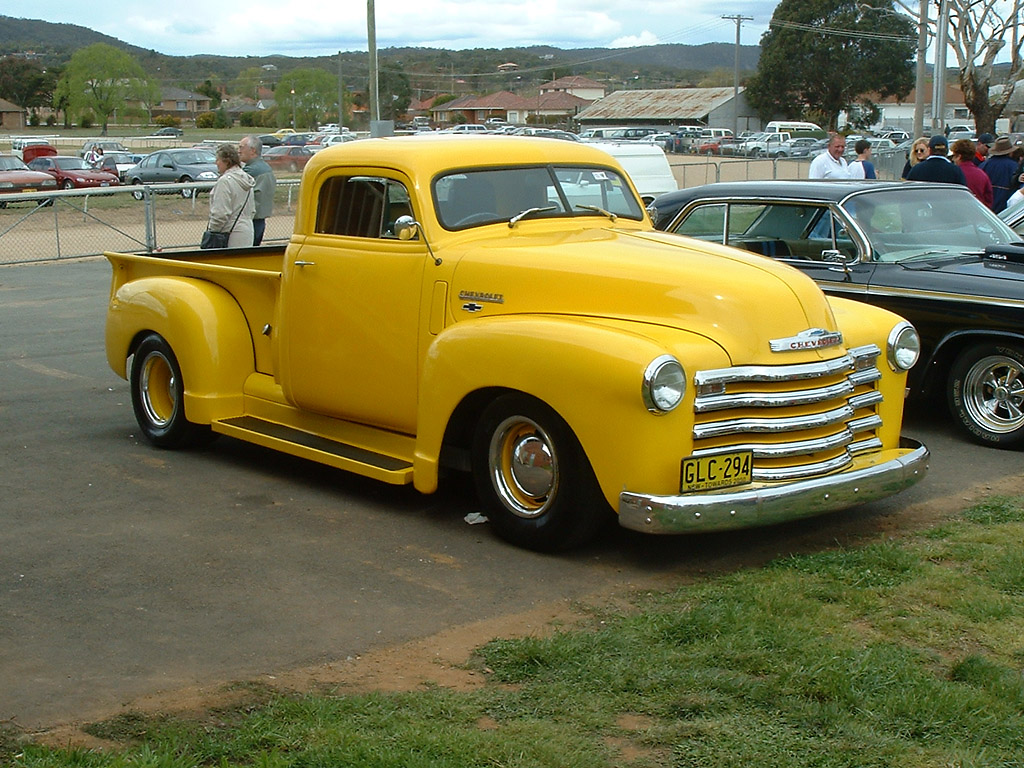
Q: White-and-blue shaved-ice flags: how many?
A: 0